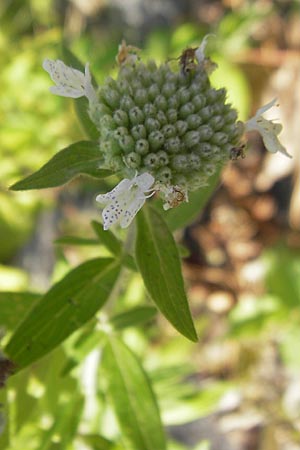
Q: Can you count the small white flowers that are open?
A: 3